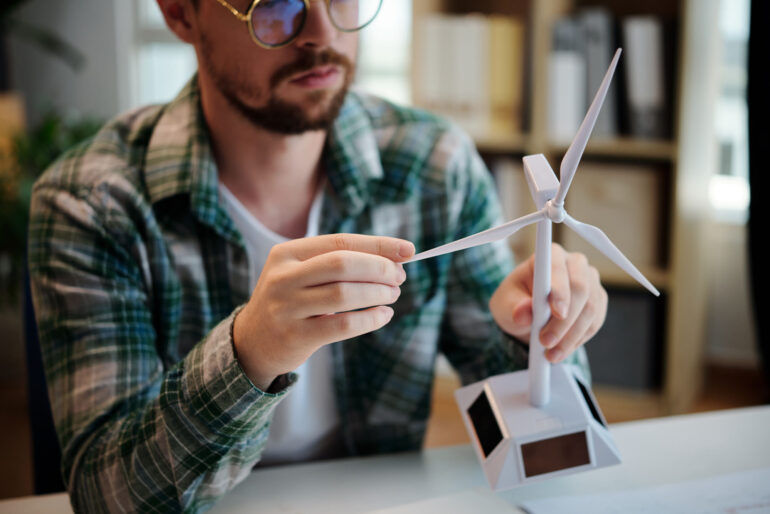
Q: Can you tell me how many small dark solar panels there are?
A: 3